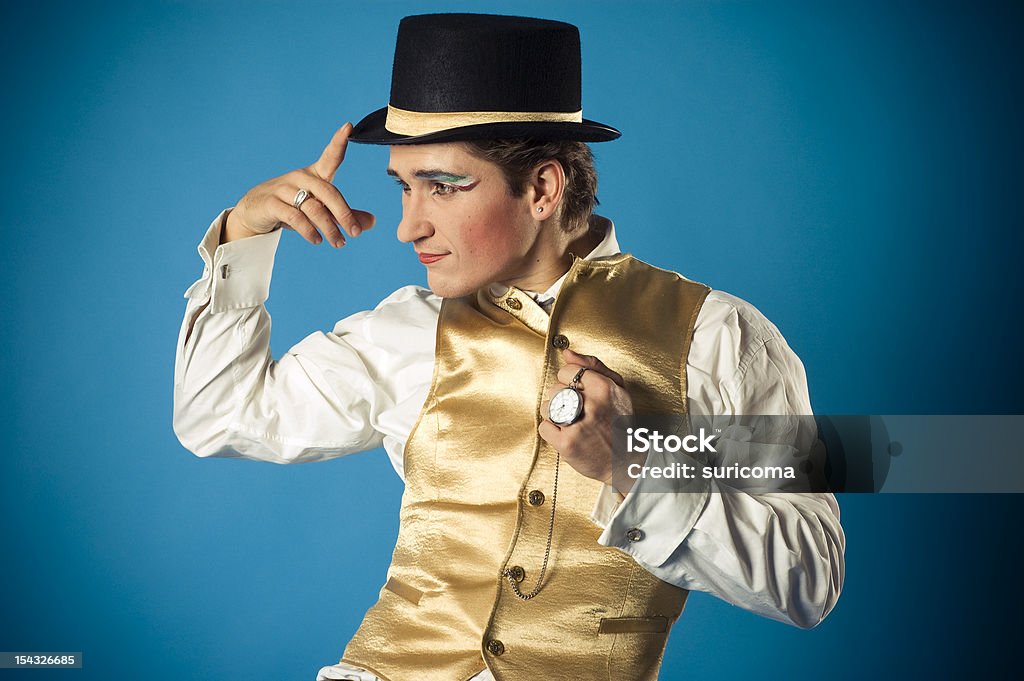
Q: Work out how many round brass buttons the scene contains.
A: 5